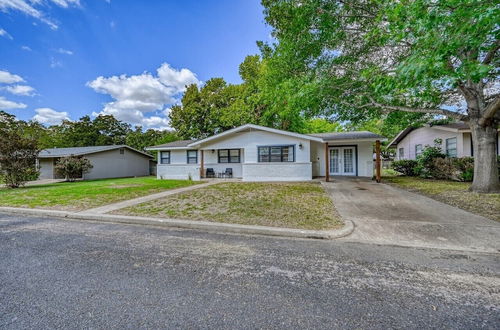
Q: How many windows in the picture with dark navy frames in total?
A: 4